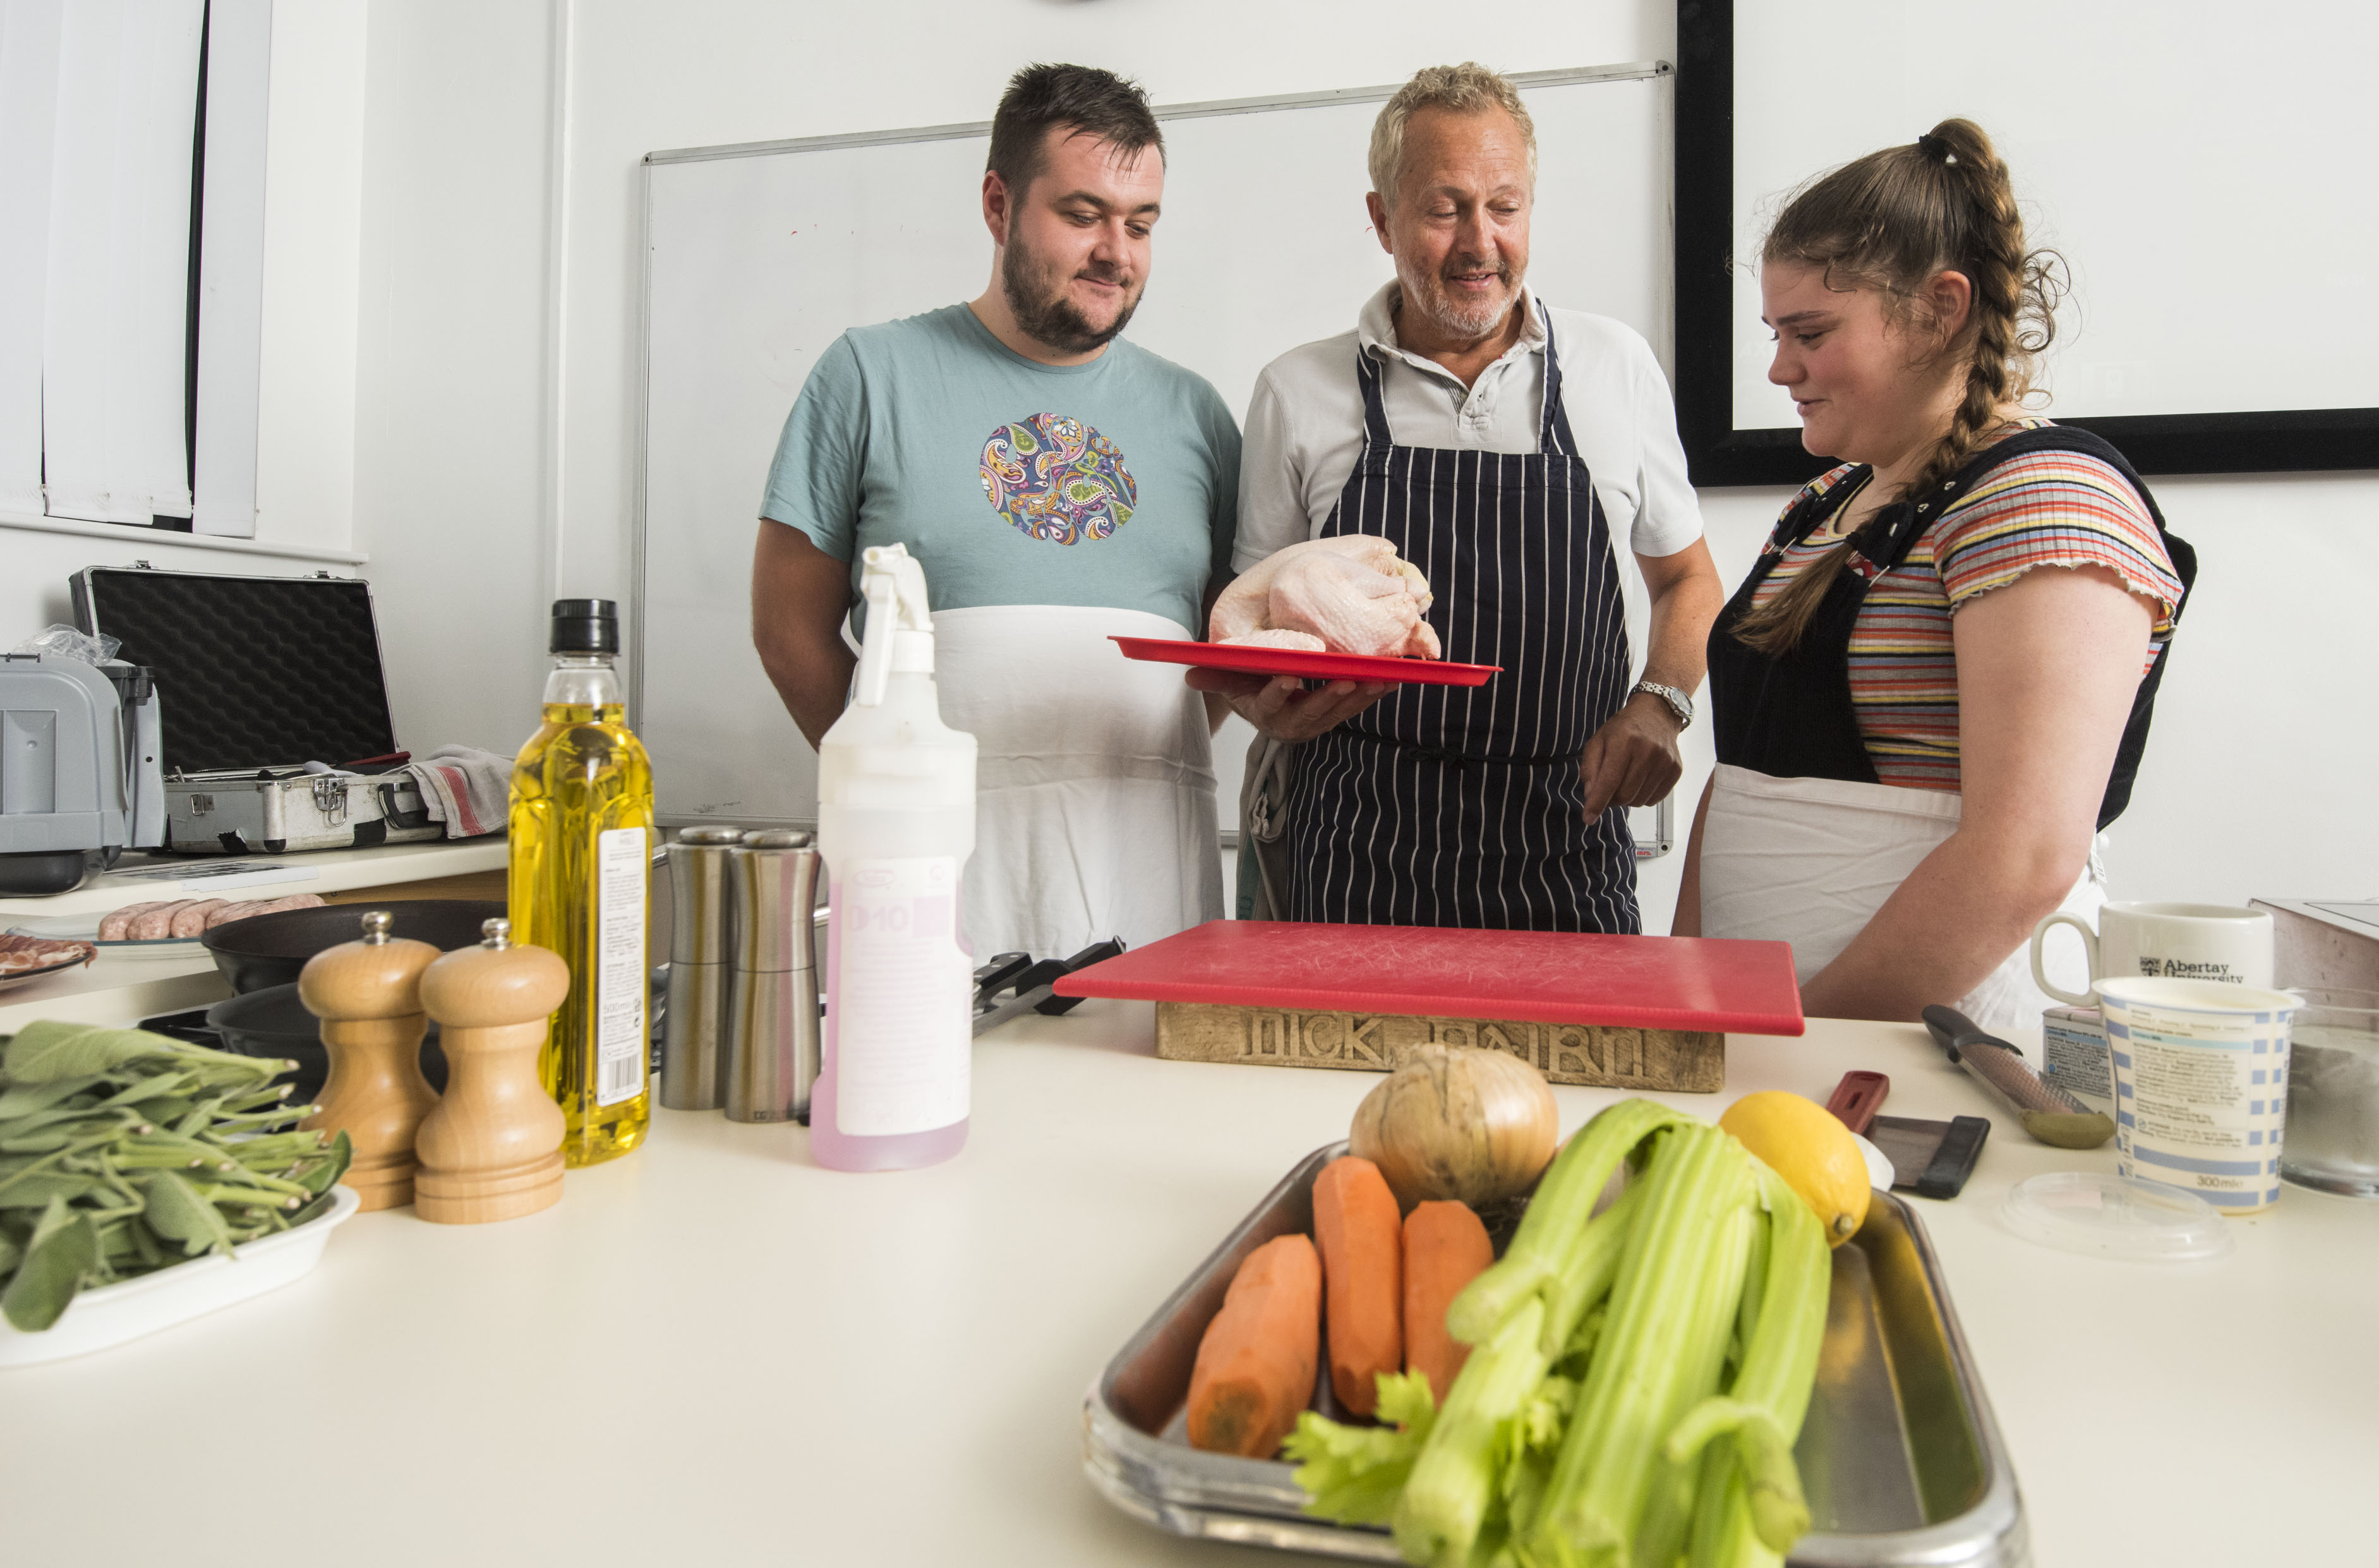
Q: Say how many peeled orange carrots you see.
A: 3